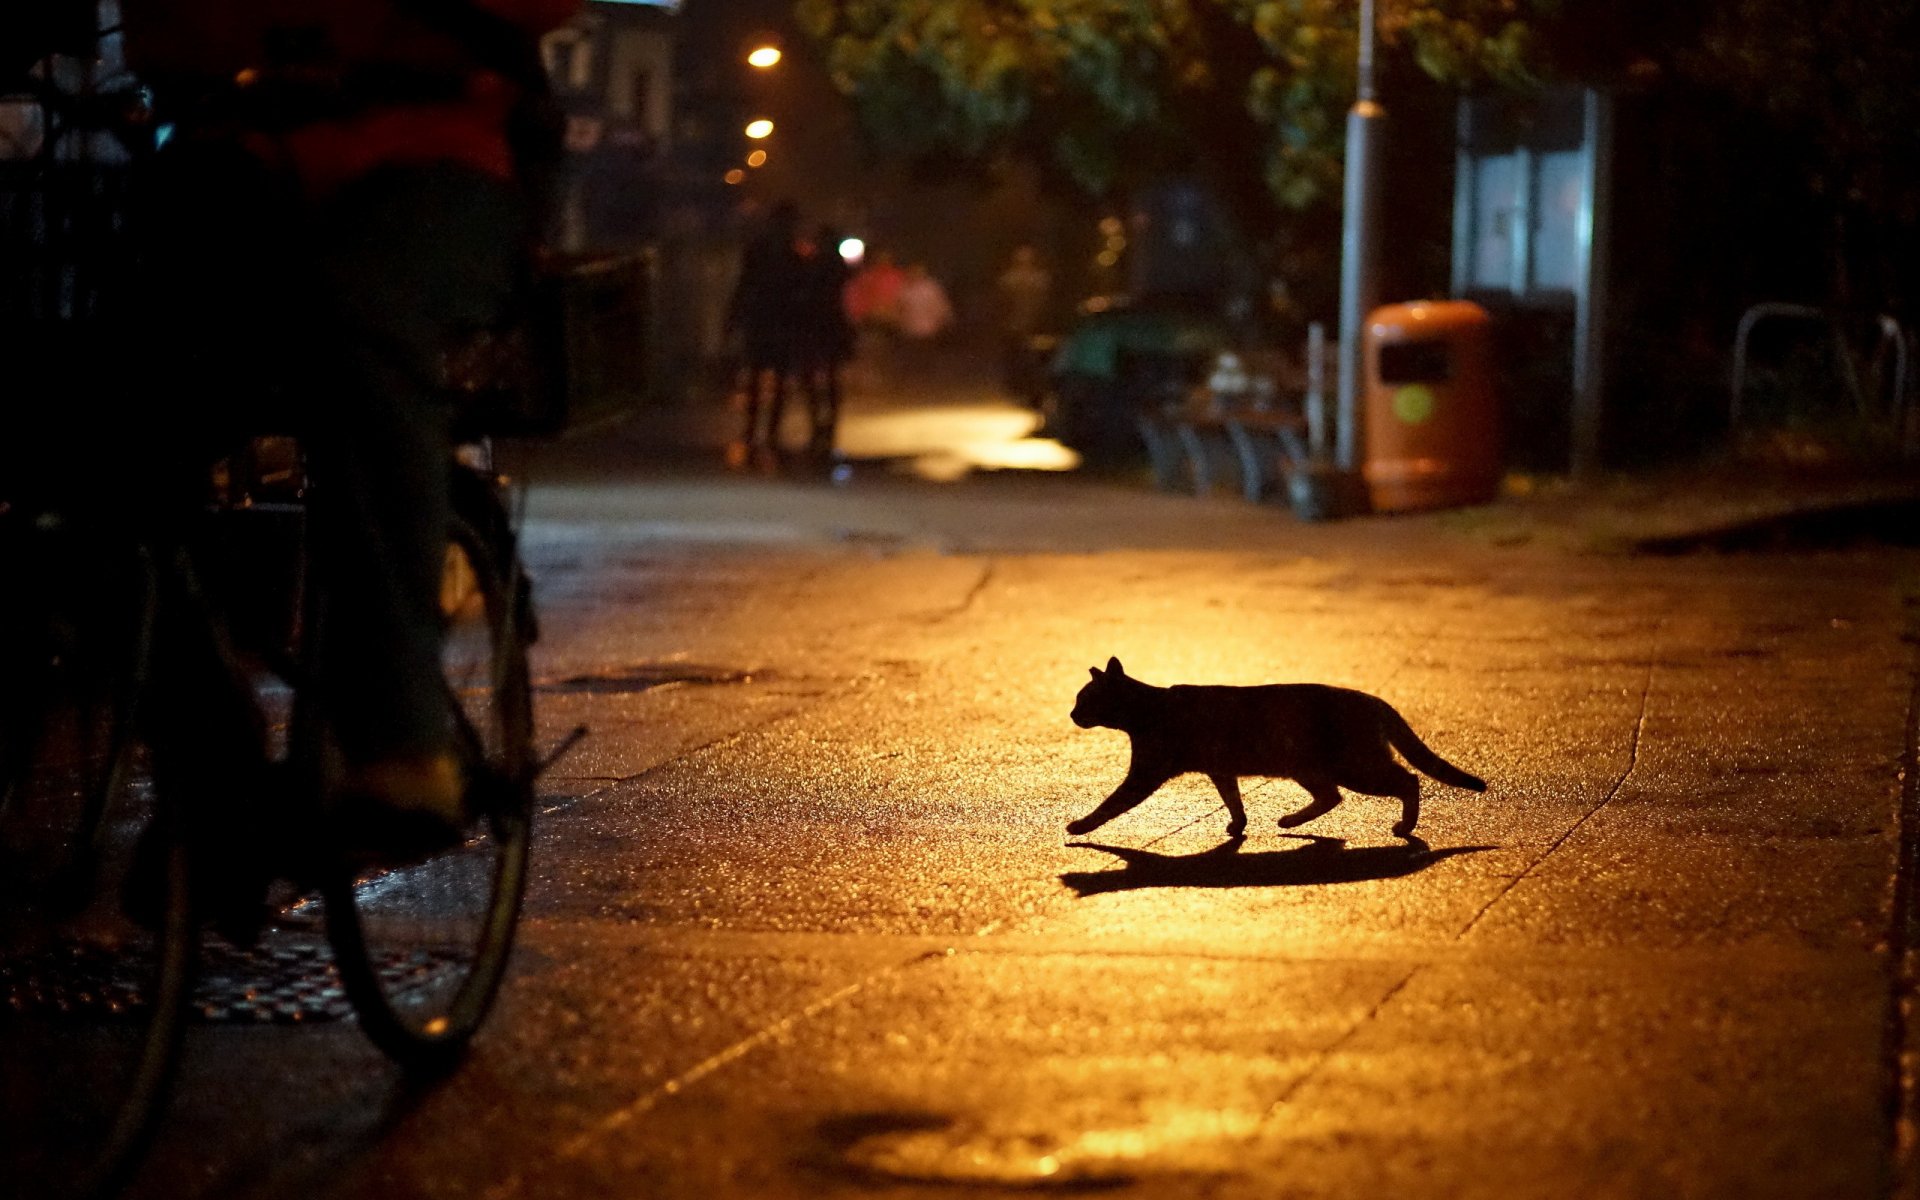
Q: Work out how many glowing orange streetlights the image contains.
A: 4